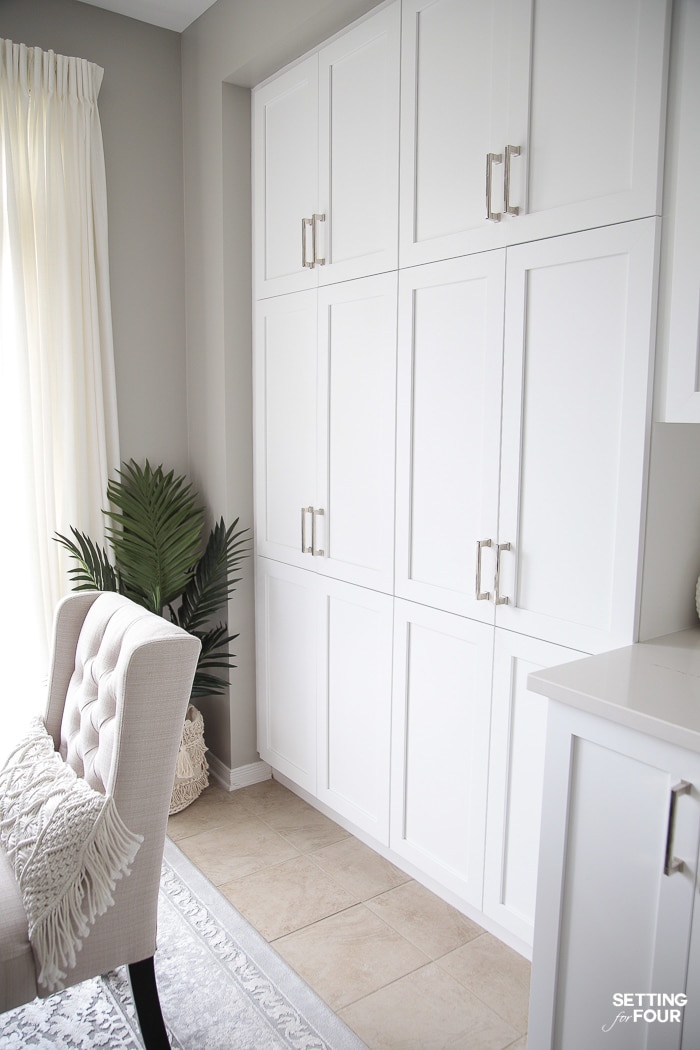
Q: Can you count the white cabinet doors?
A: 14